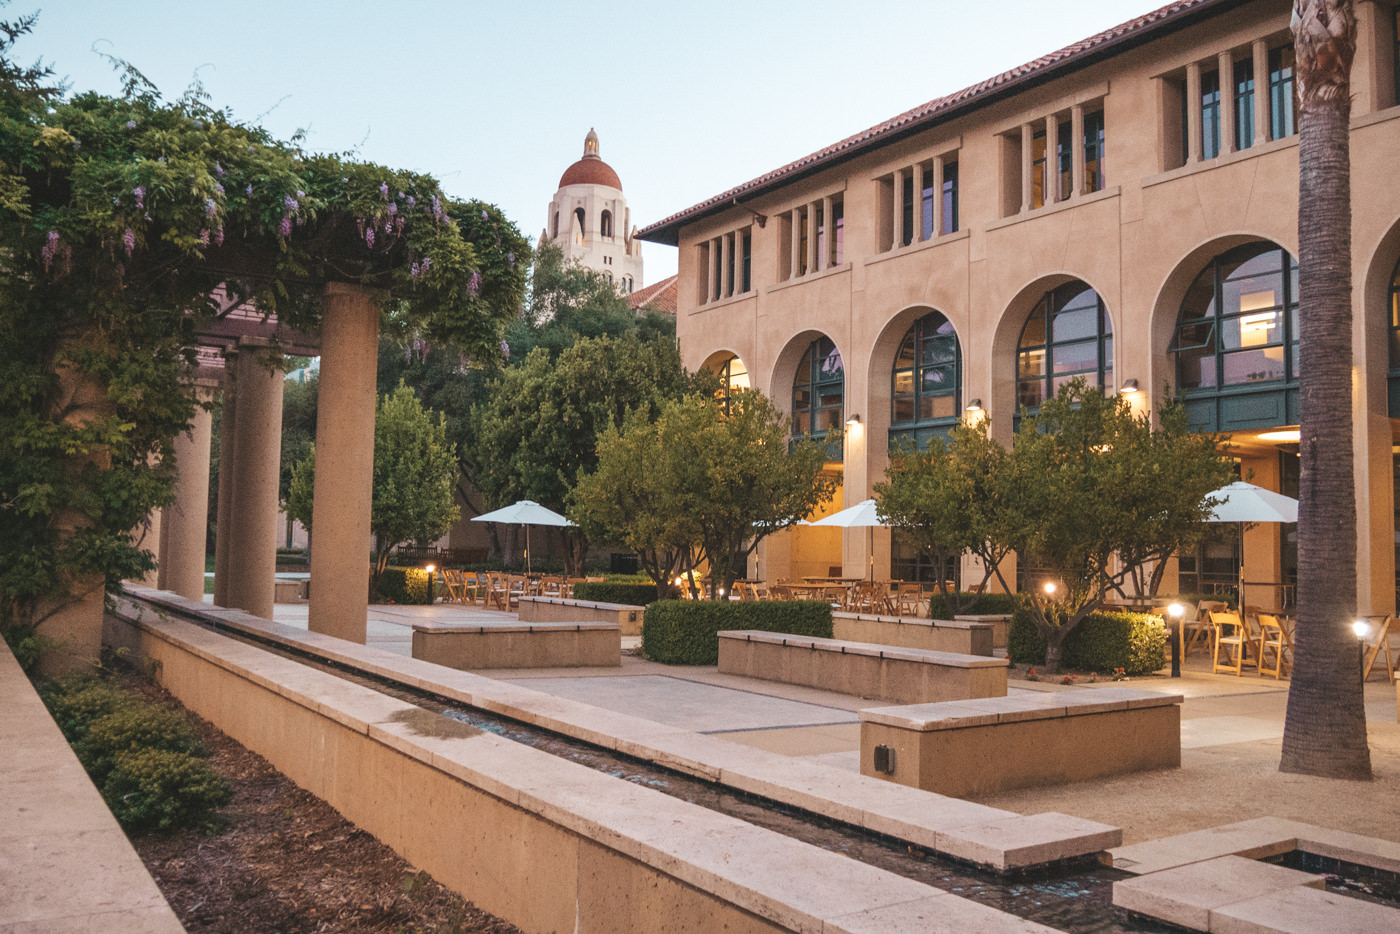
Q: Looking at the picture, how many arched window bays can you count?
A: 6